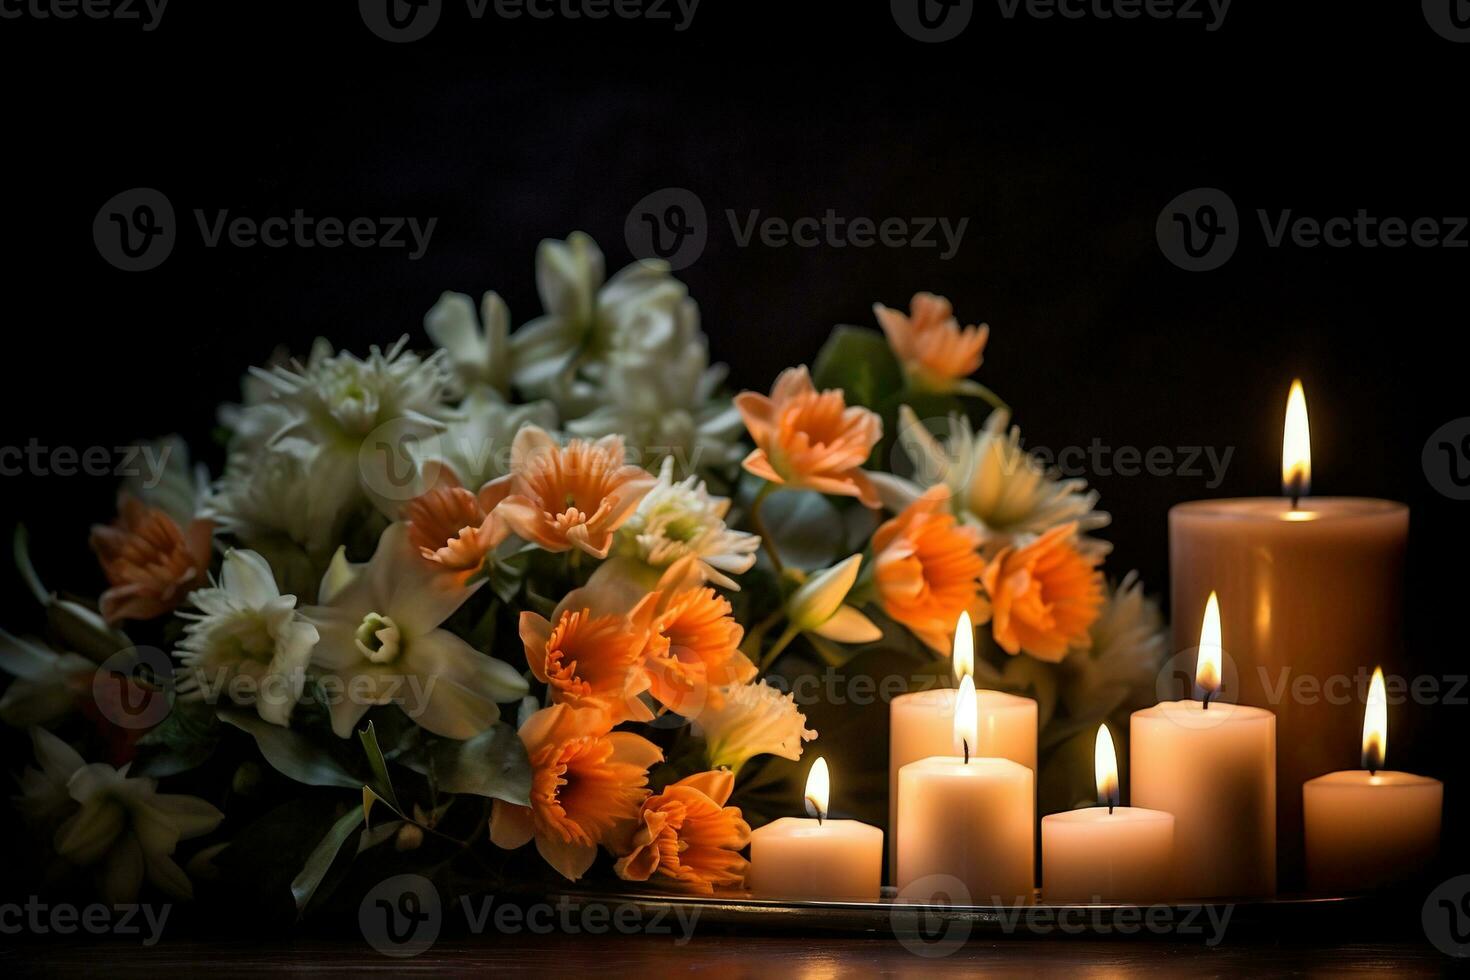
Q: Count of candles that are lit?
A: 7